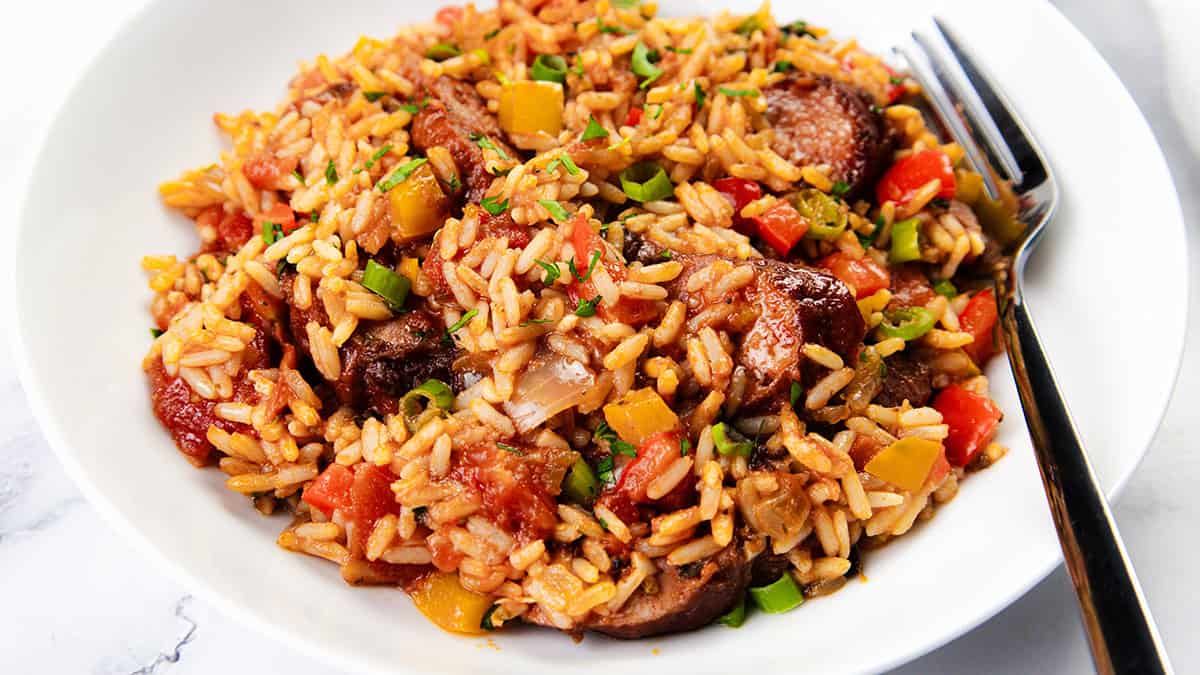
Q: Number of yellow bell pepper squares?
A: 5